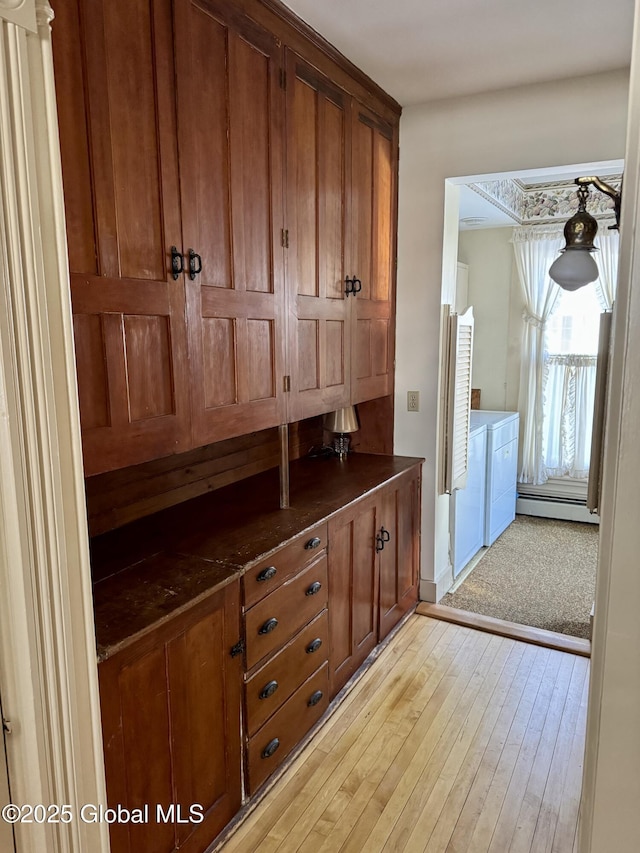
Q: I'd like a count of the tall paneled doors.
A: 4